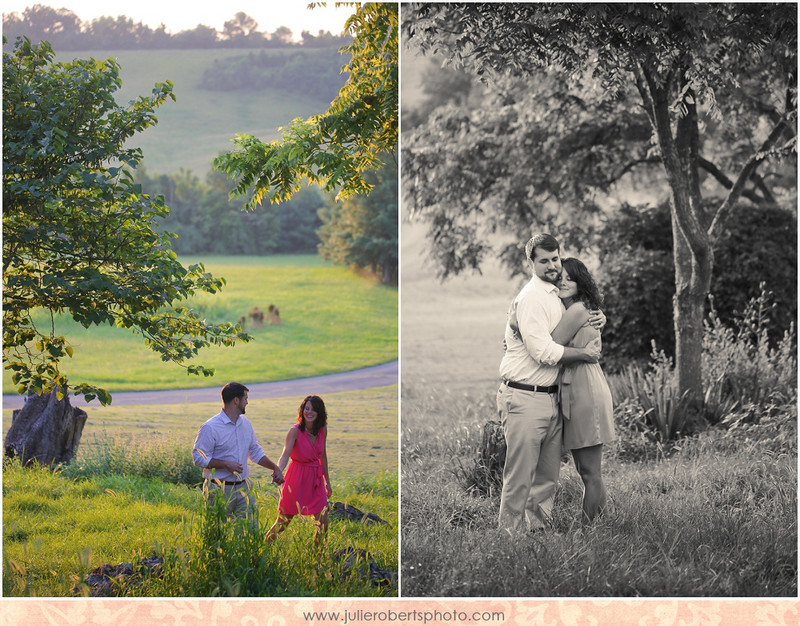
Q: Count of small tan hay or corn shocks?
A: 3